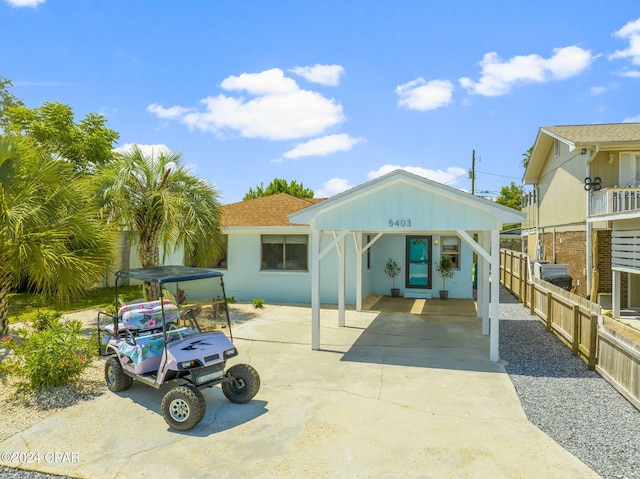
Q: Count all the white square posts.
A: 6